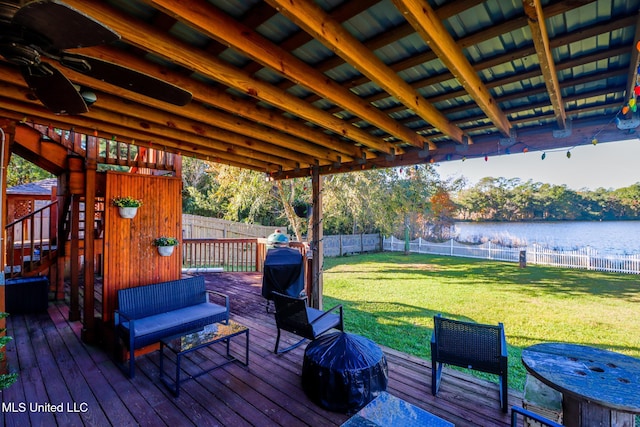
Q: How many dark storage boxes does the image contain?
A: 1